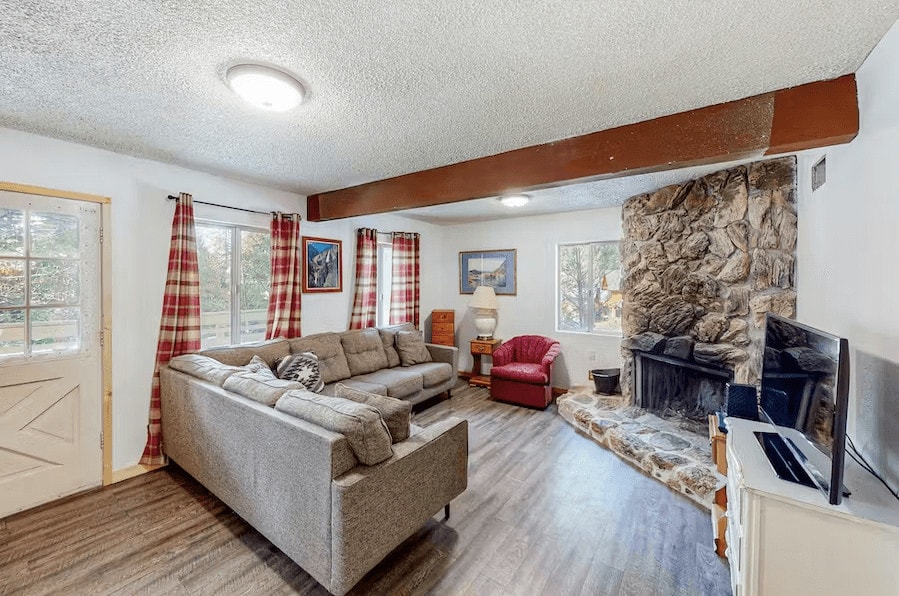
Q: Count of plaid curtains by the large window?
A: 2